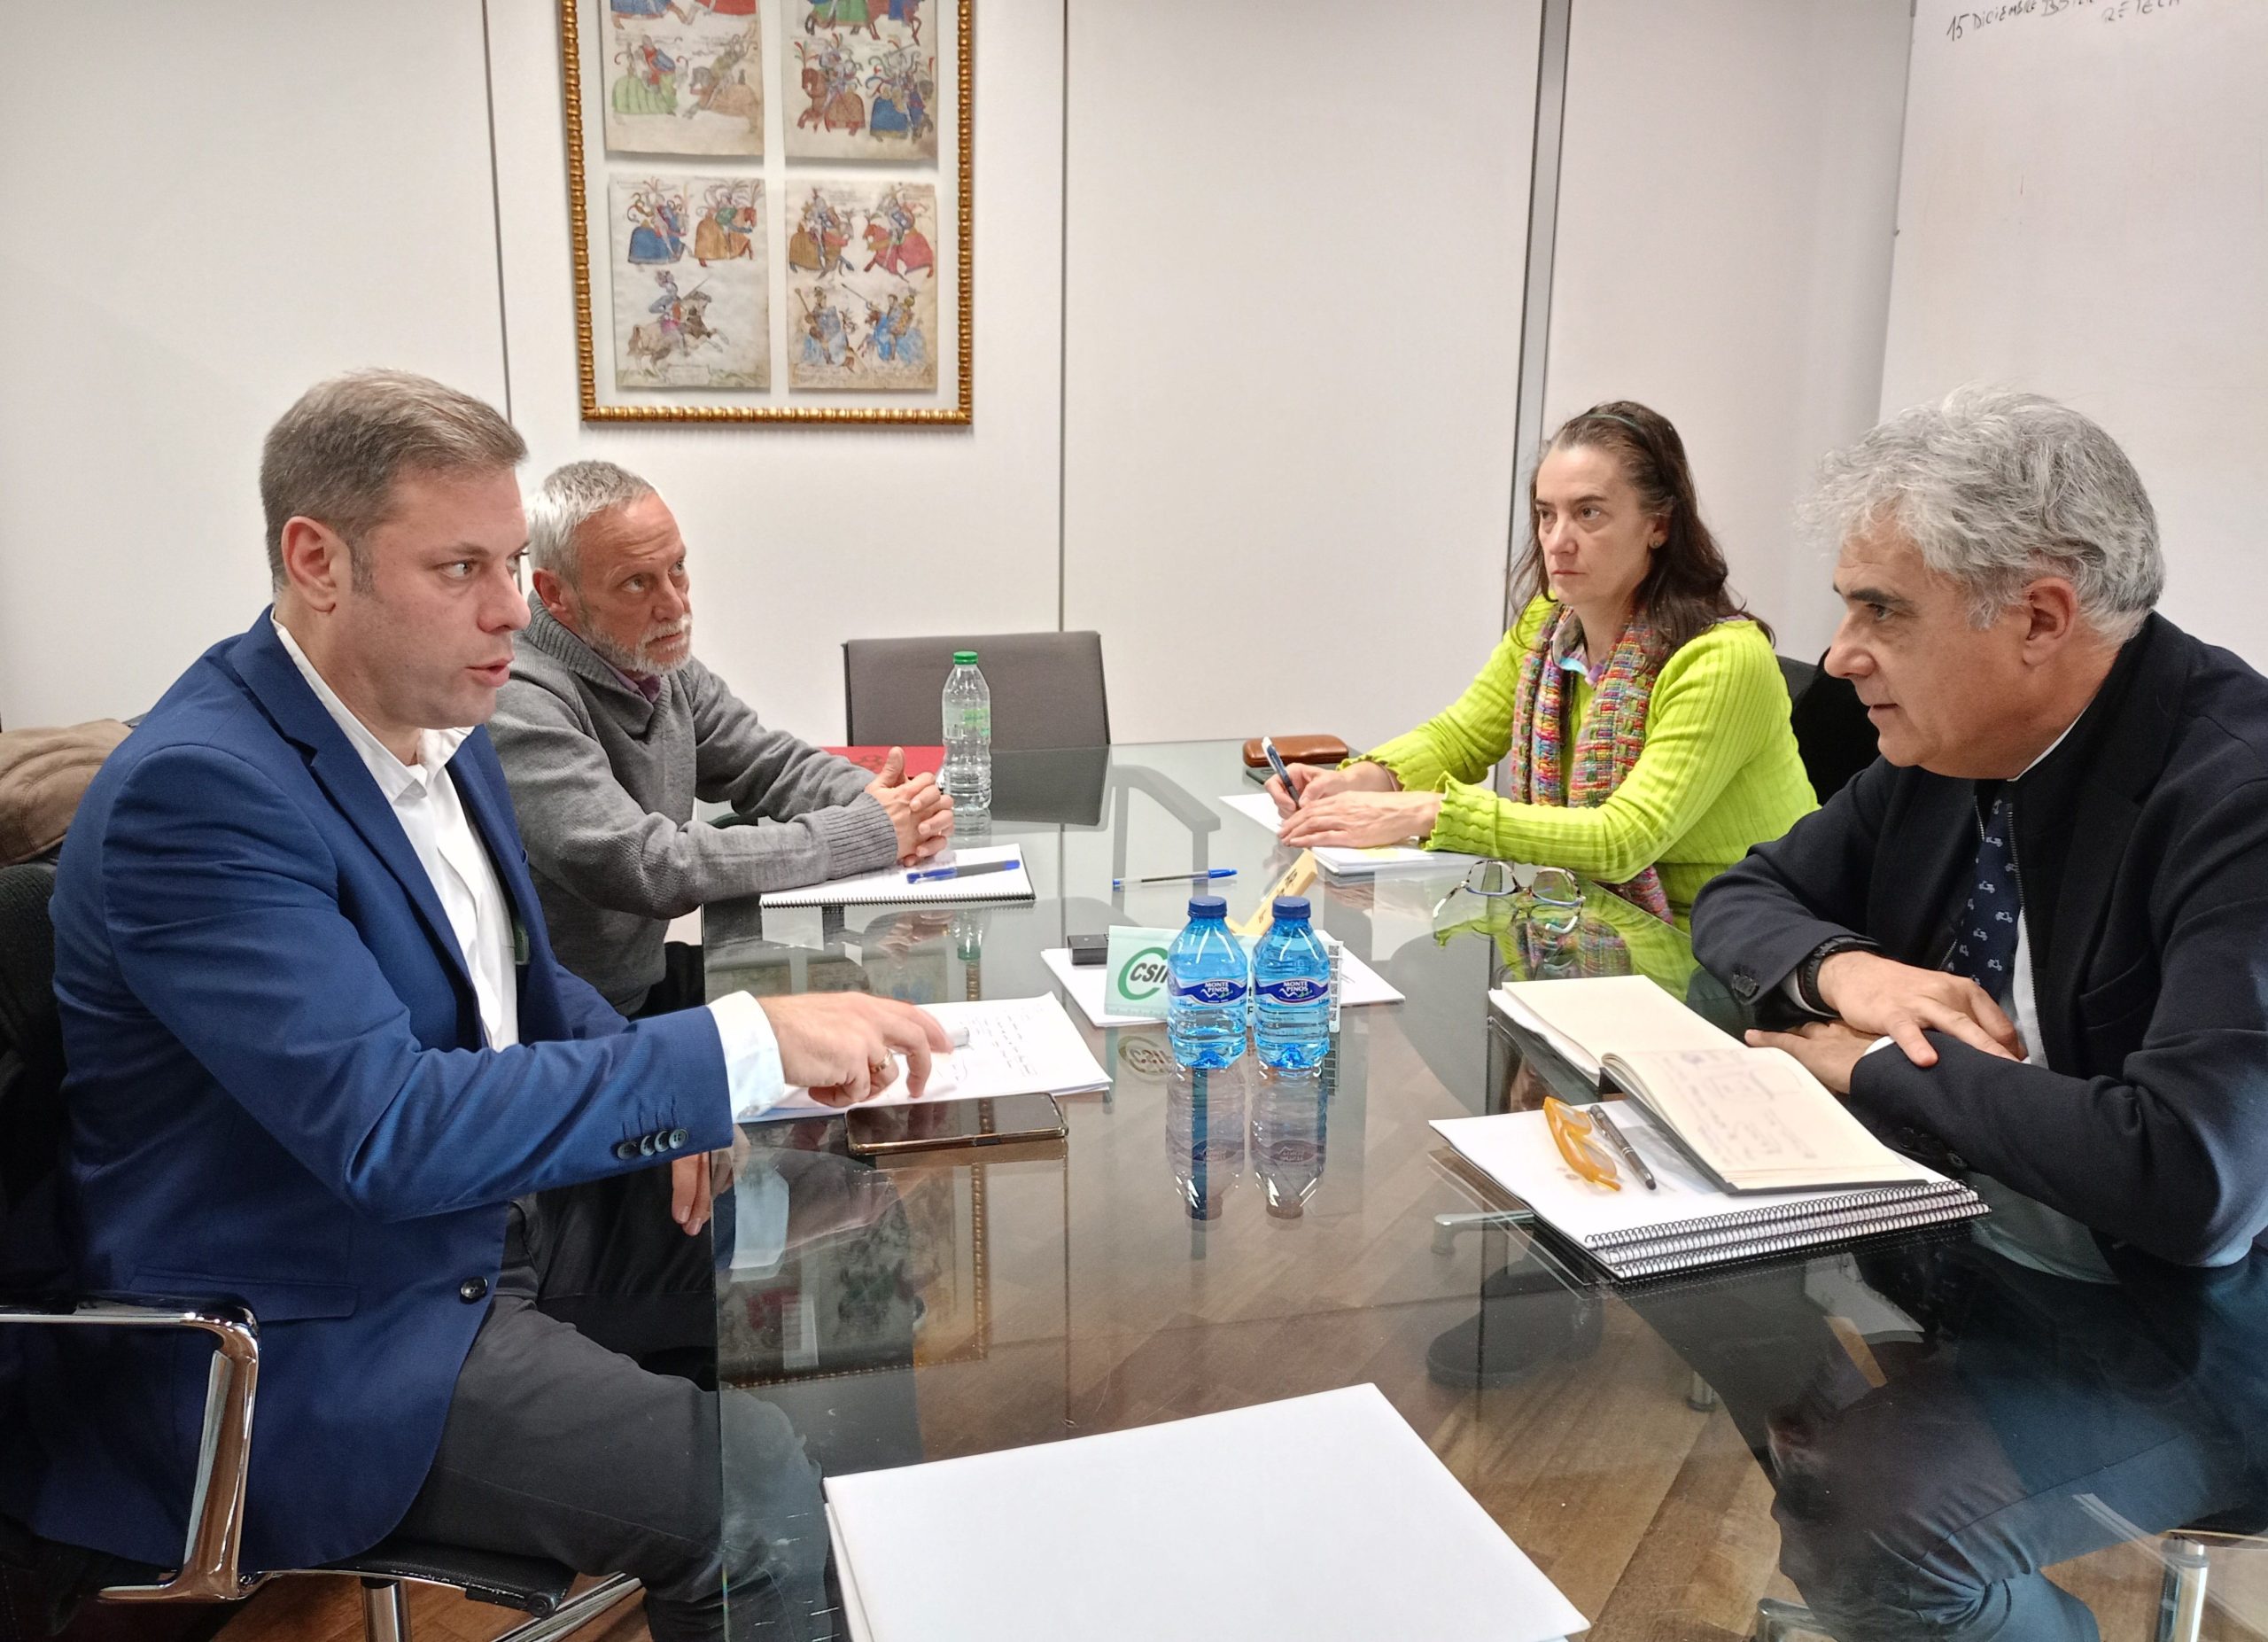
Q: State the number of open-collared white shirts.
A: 1